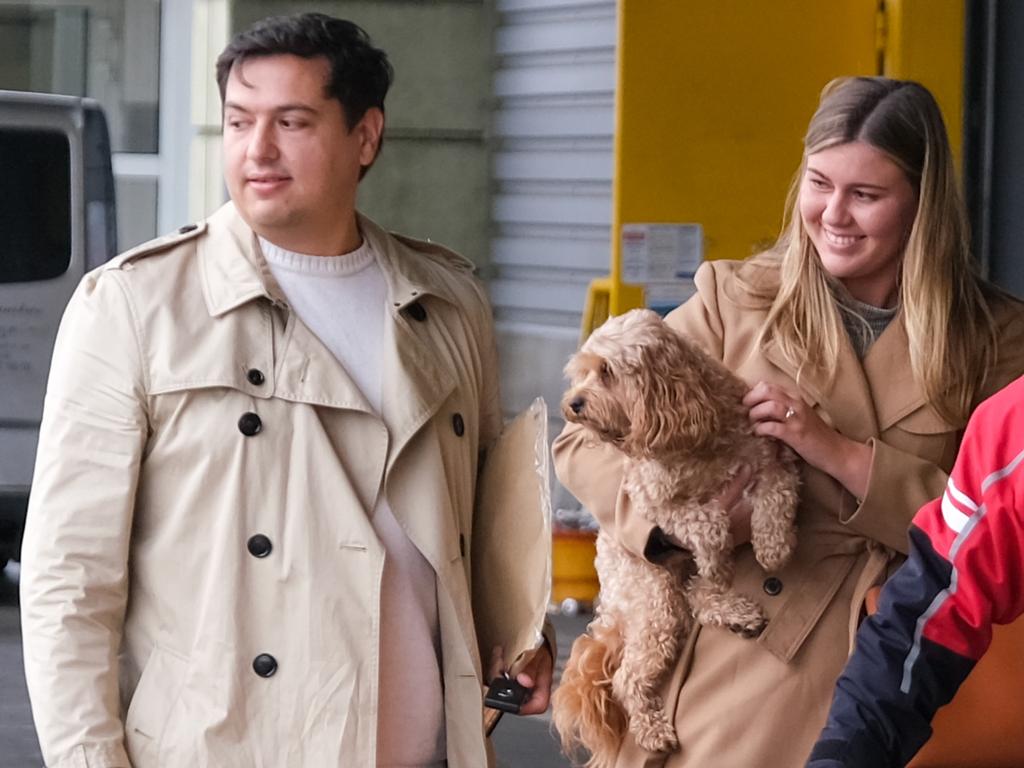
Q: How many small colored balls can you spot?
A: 0